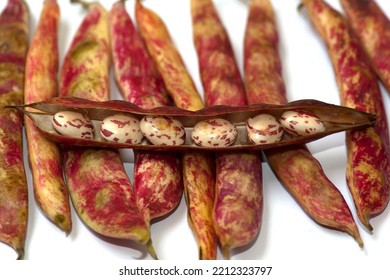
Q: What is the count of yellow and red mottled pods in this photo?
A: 9